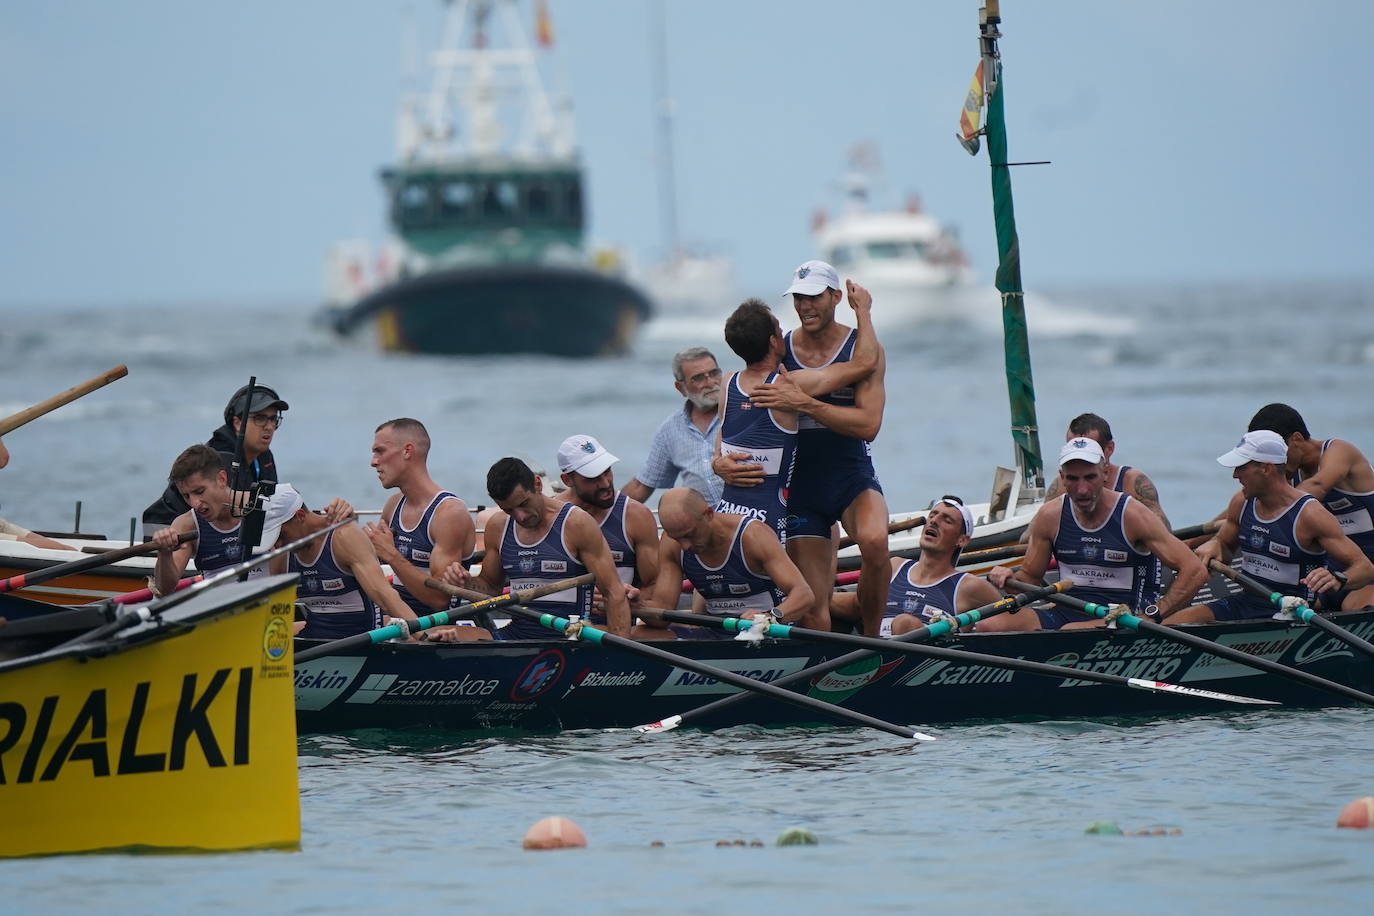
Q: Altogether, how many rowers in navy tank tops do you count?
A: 13